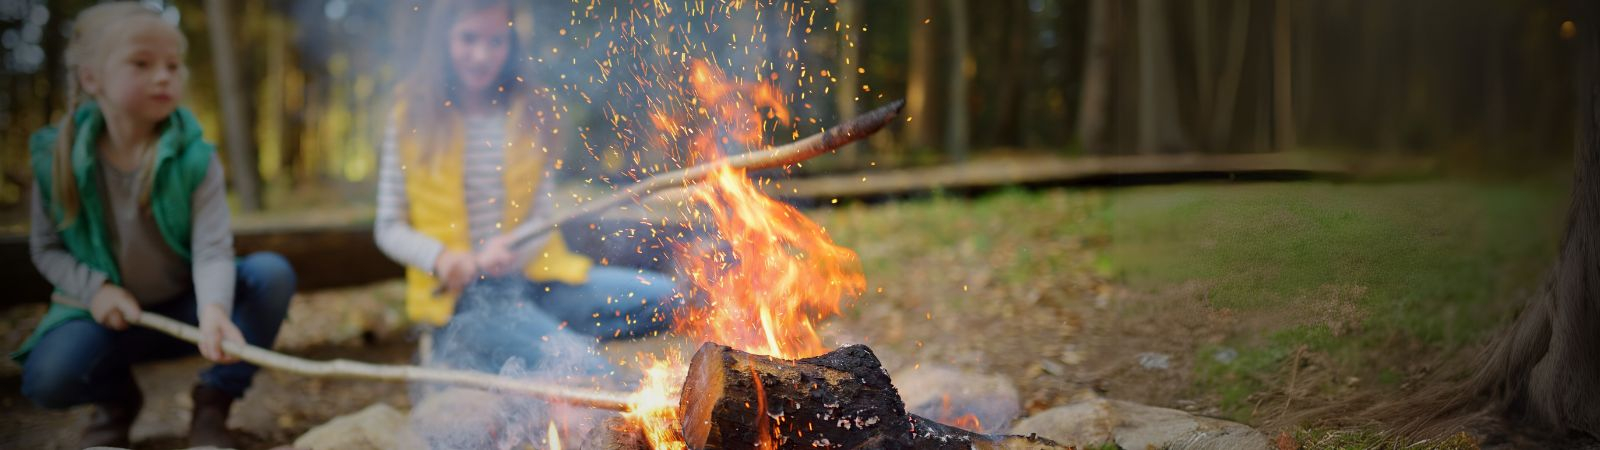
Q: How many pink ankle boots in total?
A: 0